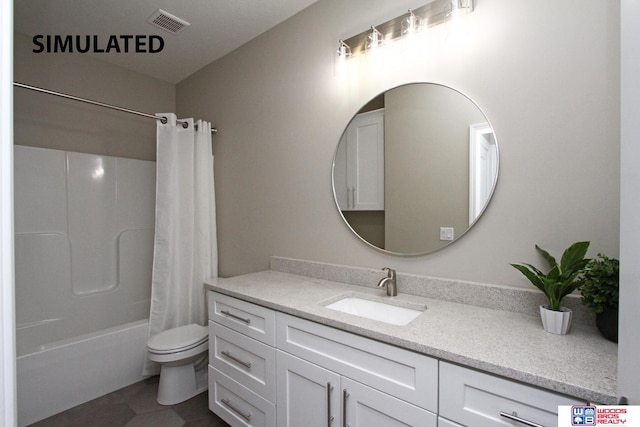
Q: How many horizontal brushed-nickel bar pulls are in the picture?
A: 4